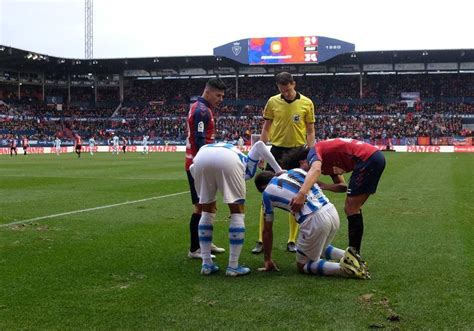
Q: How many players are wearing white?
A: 2